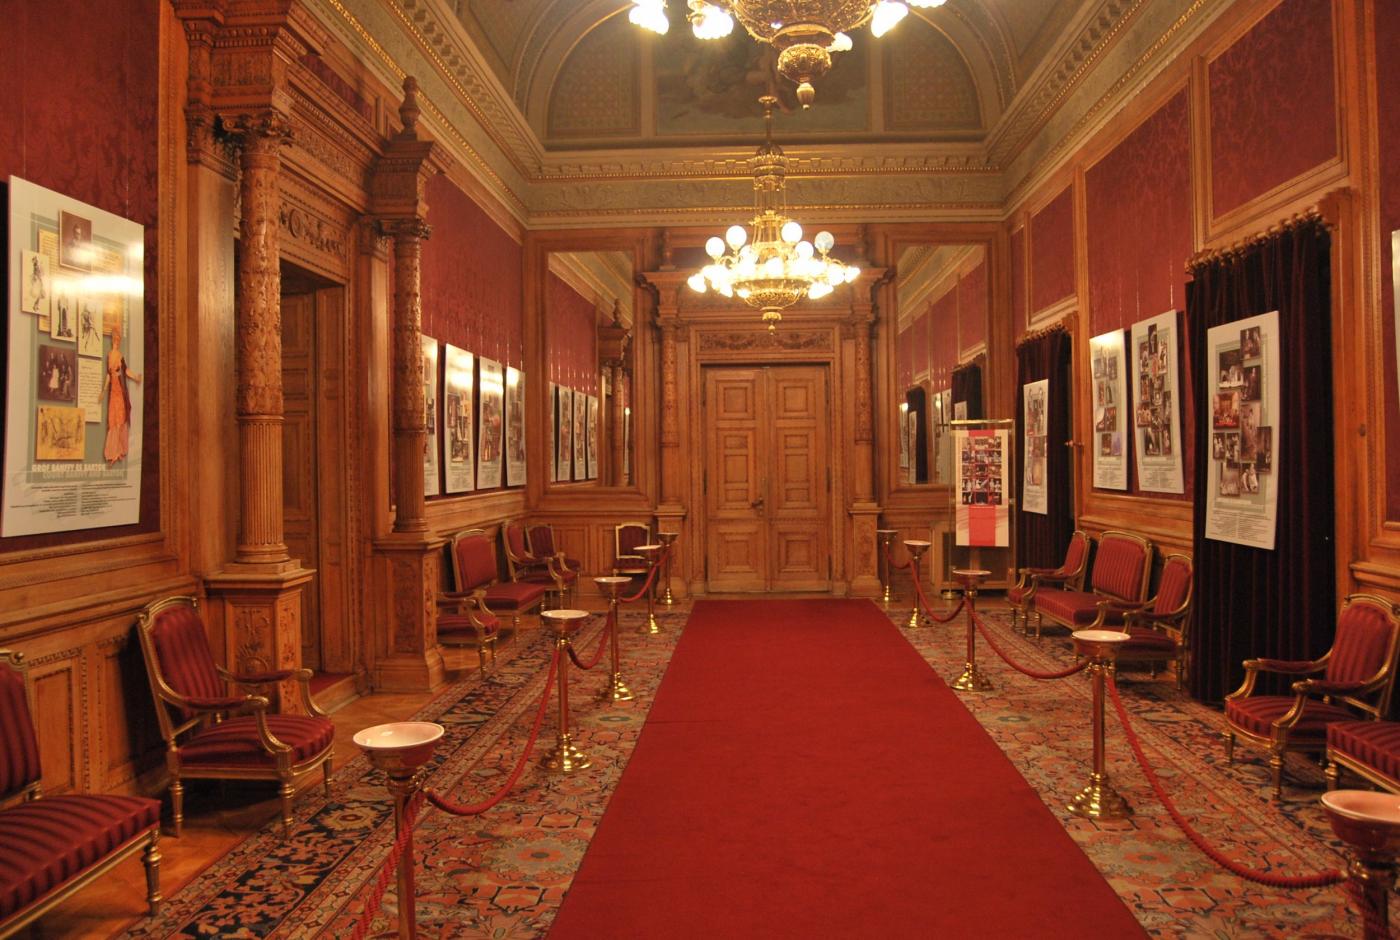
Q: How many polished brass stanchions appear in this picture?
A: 10